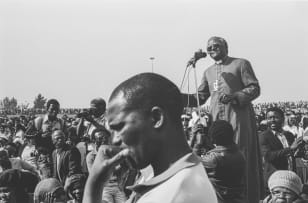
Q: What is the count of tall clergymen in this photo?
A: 1